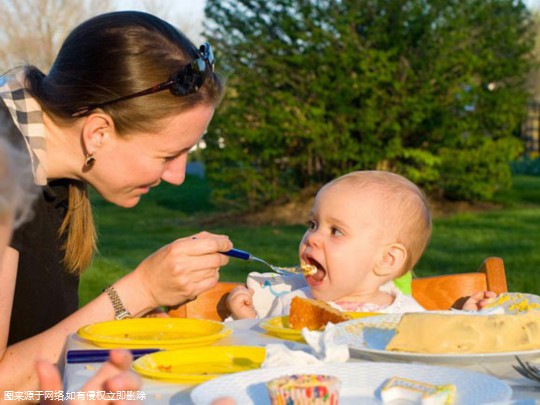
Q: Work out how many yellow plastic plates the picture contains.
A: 3